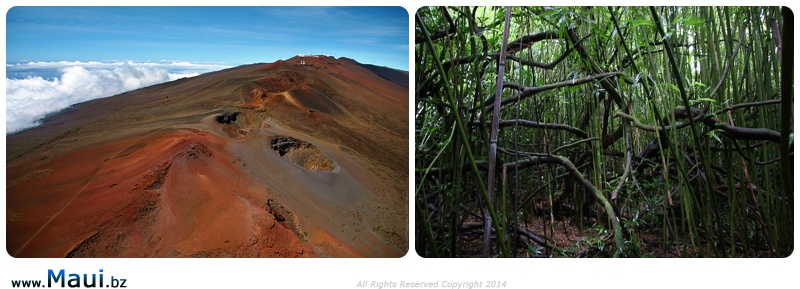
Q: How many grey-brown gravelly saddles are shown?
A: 1